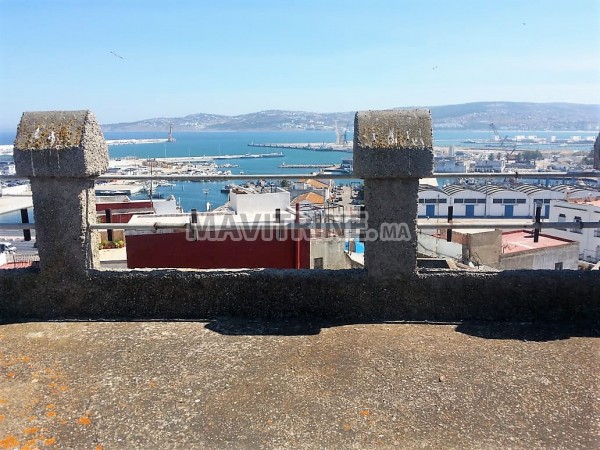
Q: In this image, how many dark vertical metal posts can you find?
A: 6